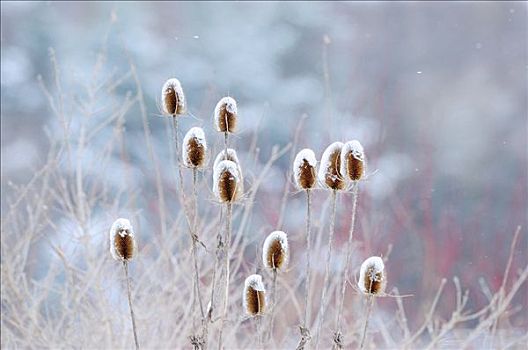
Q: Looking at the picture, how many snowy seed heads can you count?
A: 12